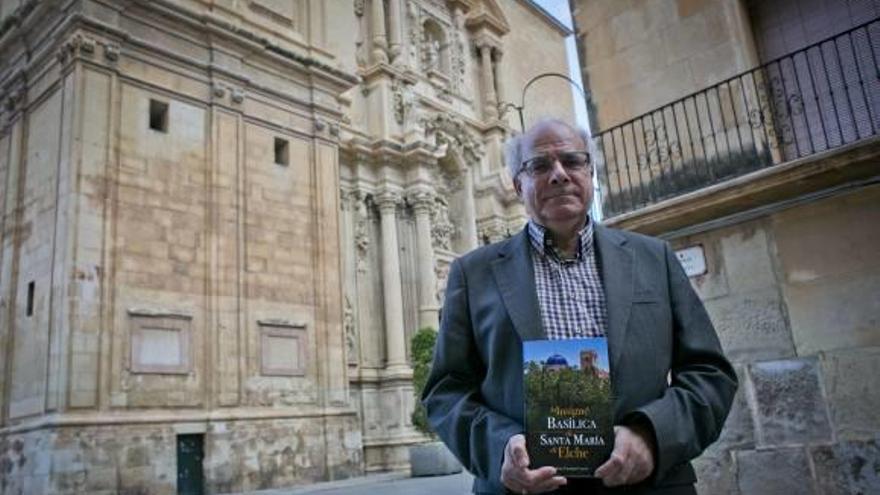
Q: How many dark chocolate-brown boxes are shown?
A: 0